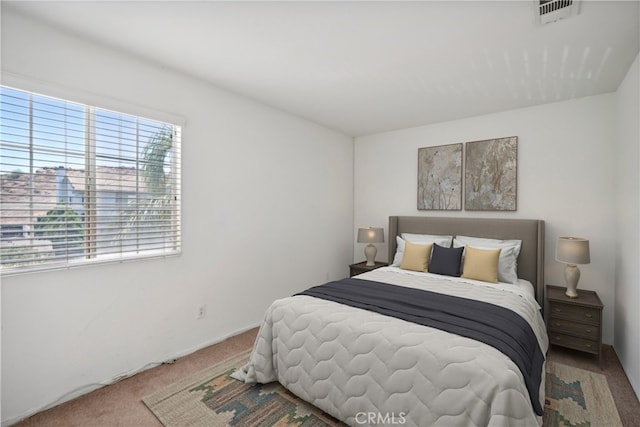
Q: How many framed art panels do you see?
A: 2